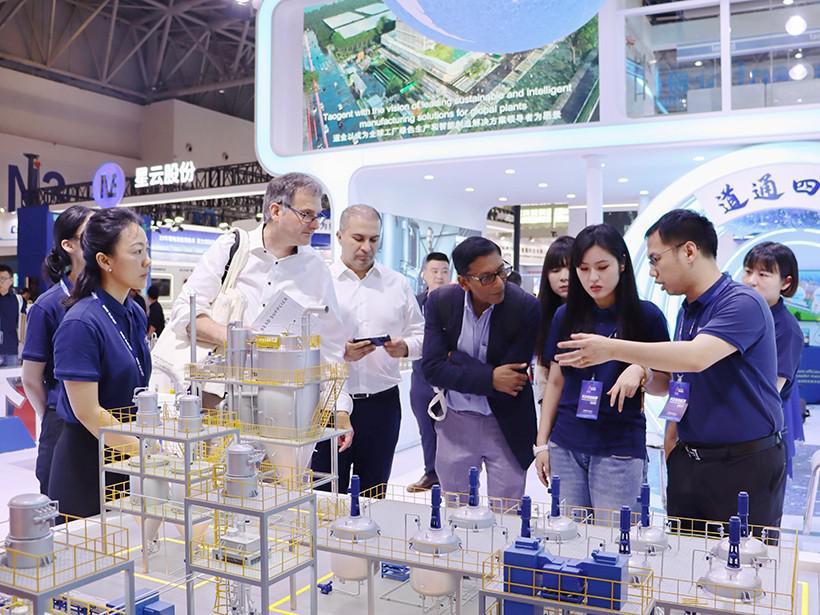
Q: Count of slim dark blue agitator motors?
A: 9